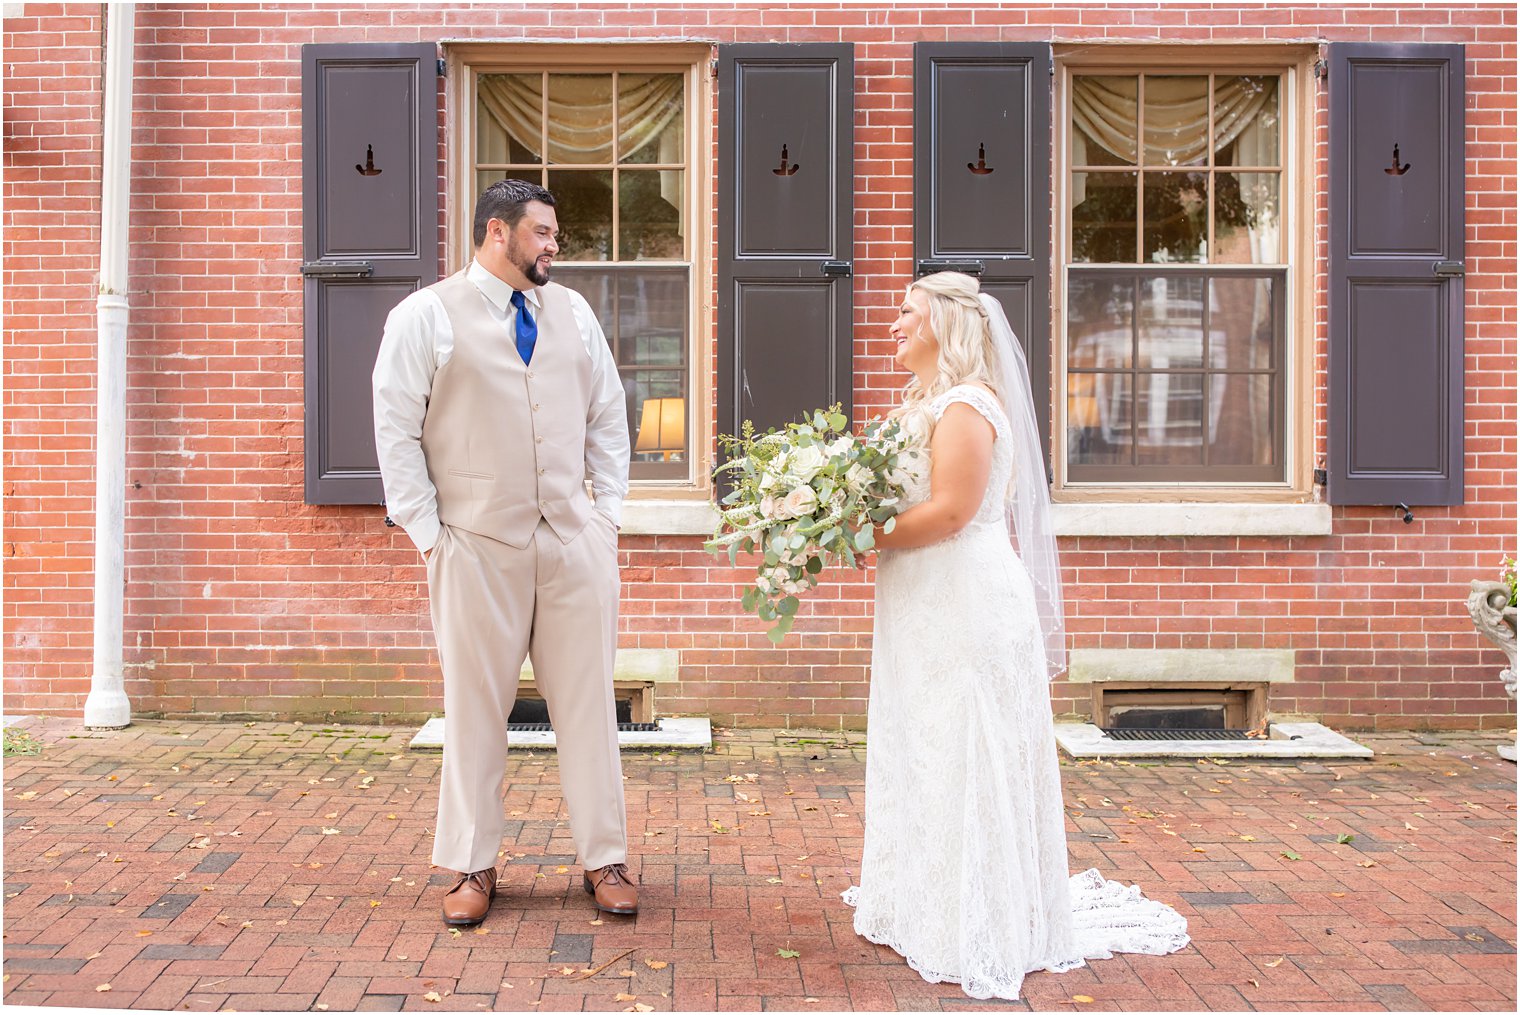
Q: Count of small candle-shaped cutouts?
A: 4